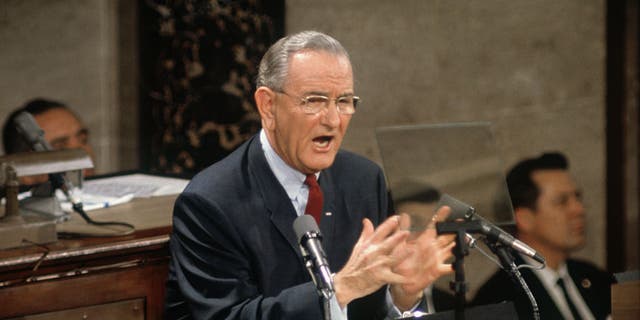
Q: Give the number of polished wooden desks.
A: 1